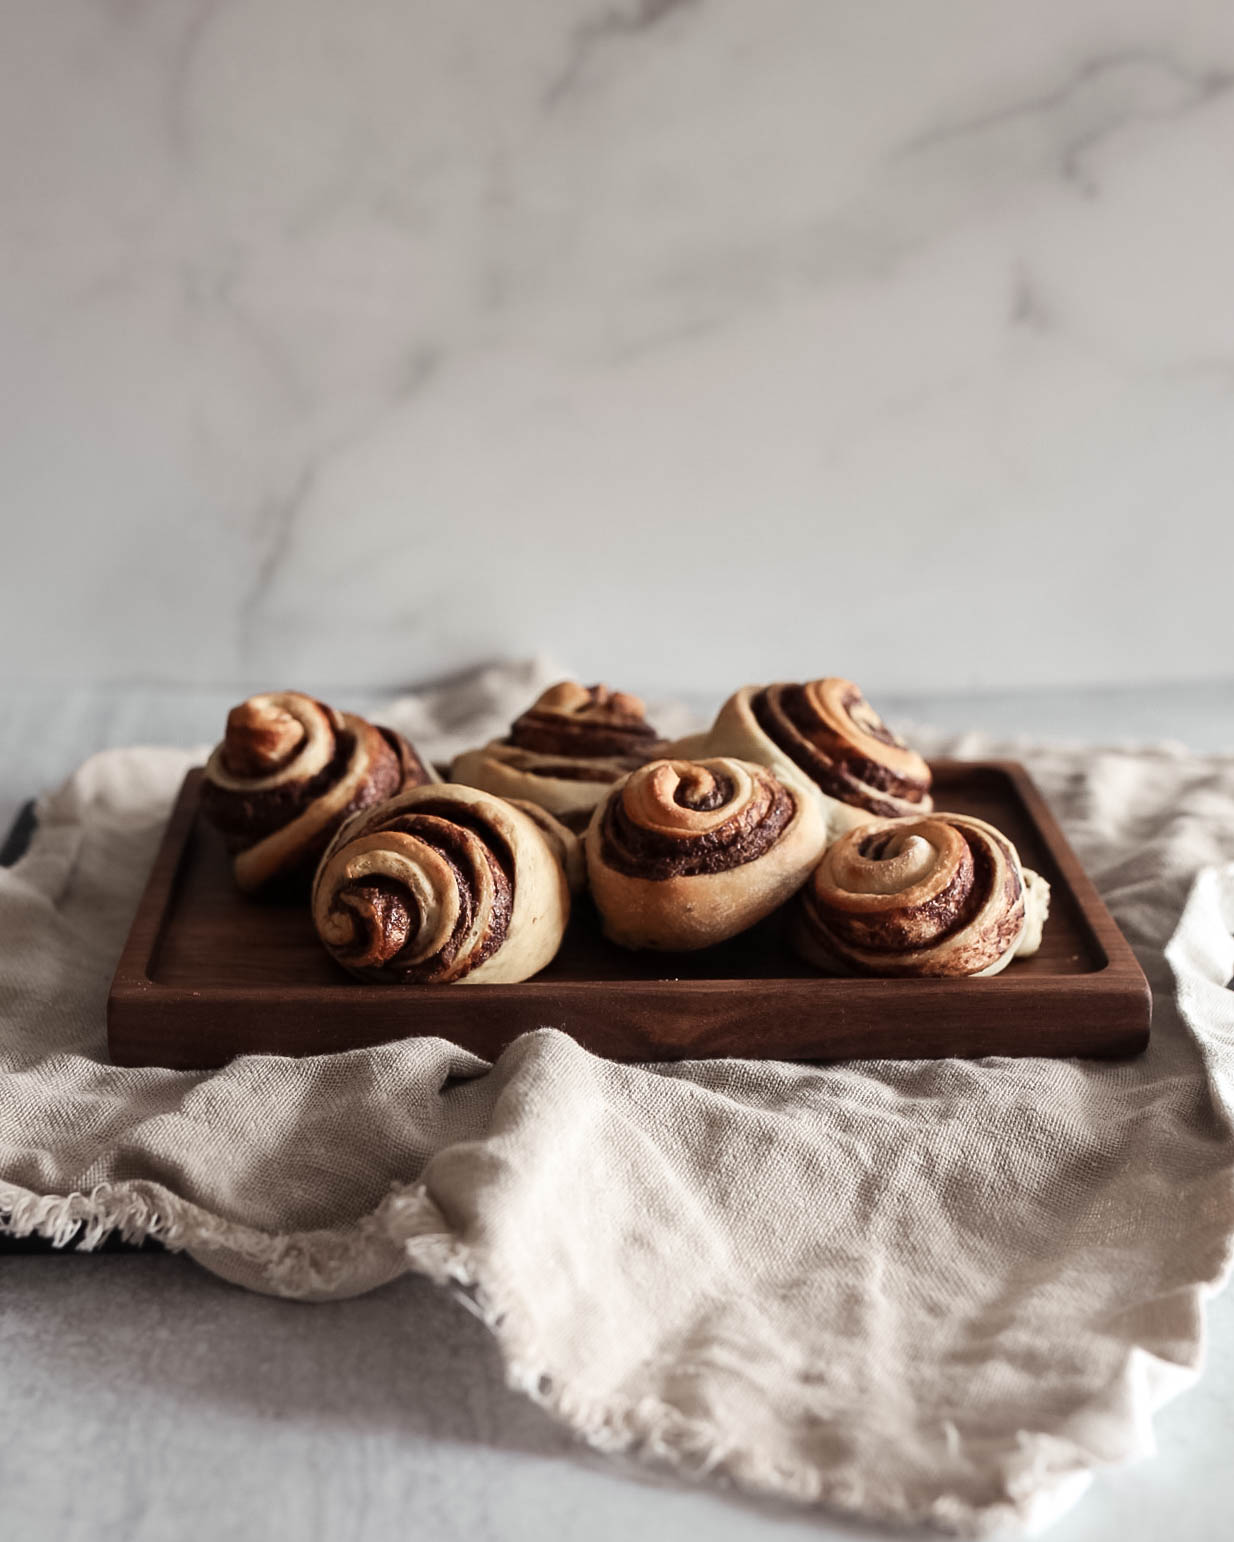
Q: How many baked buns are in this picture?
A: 6